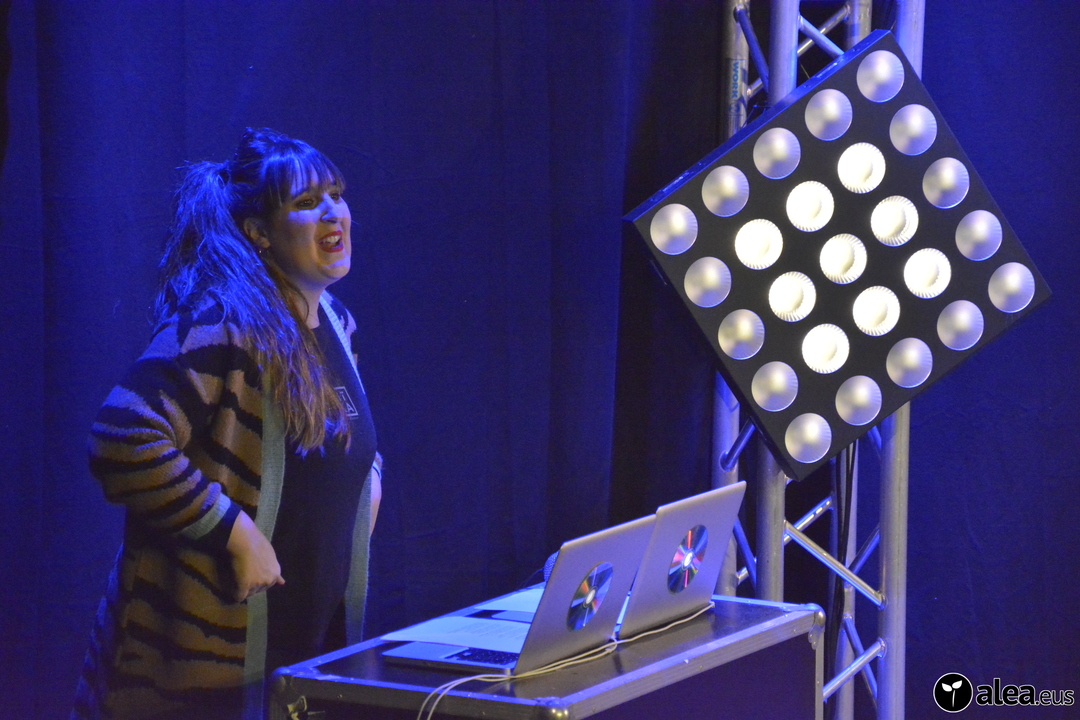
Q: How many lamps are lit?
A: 9